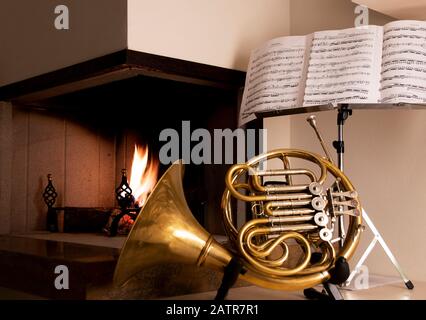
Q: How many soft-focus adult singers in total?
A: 0